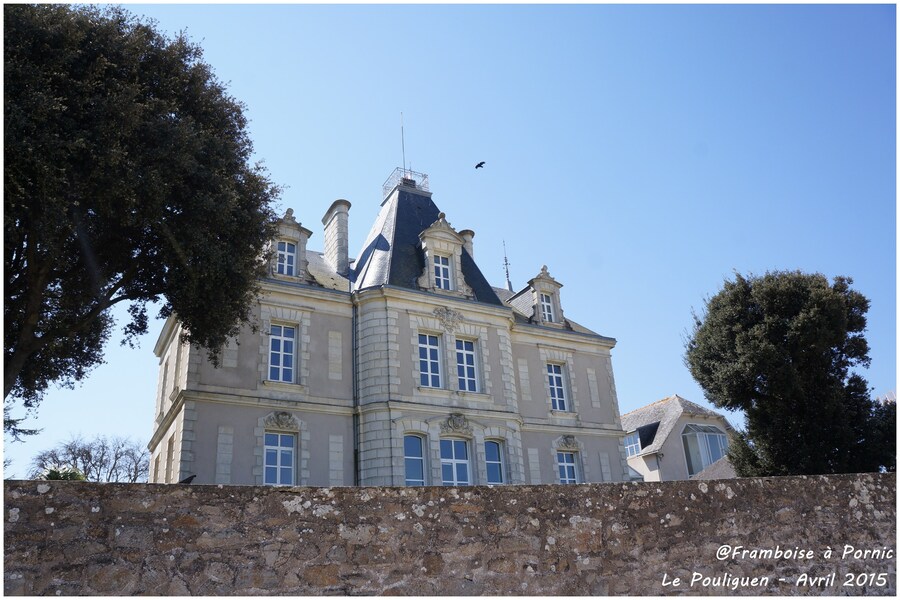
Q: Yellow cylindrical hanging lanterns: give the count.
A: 0